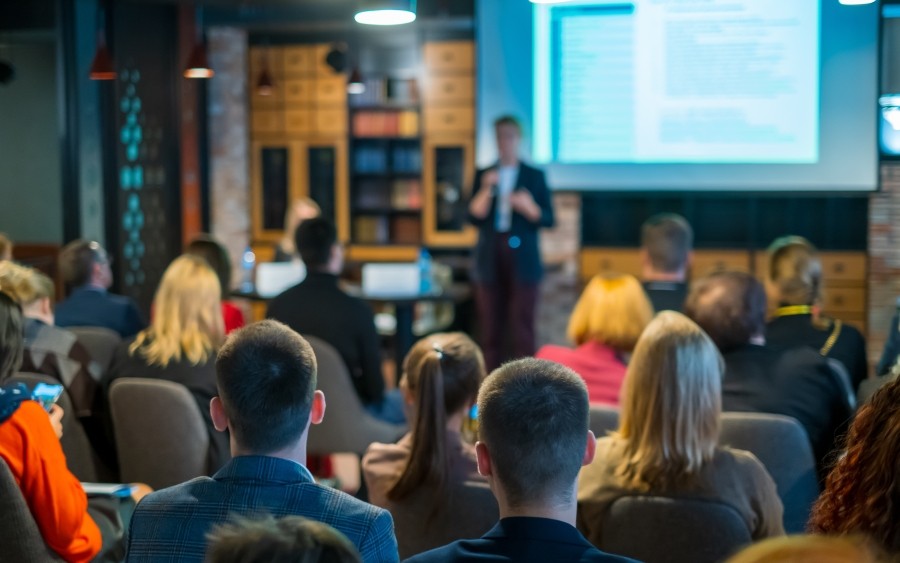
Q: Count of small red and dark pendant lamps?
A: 4